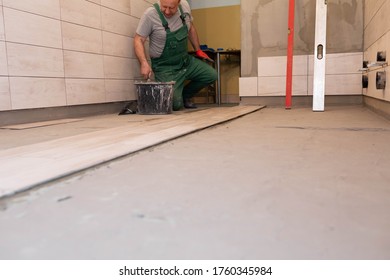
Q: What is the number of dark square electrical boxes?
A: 4